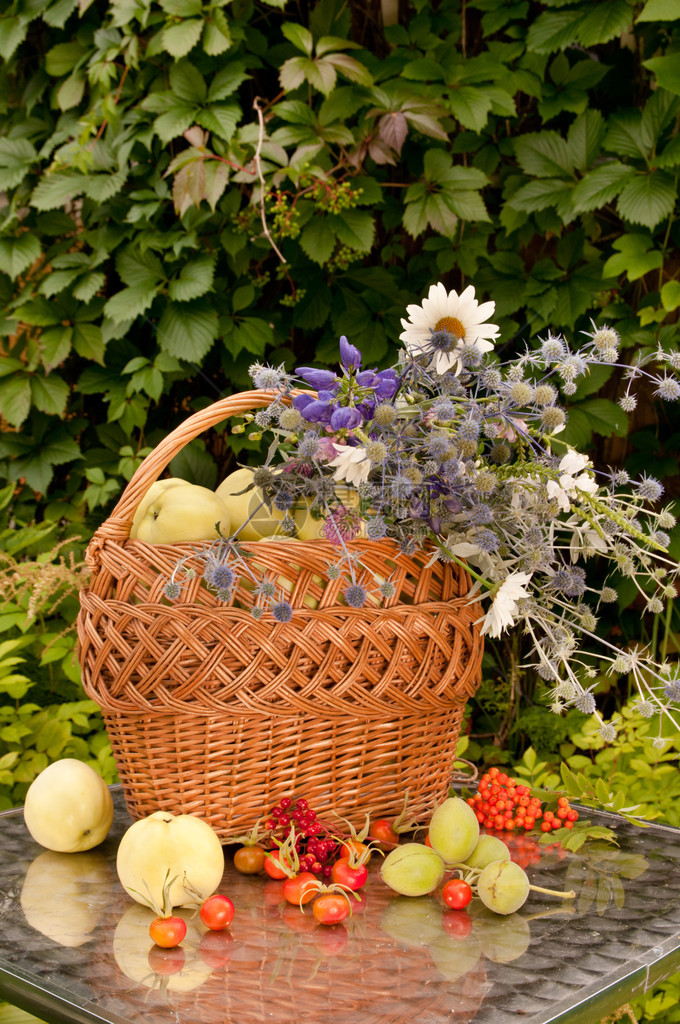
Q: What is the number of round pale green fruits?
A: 4